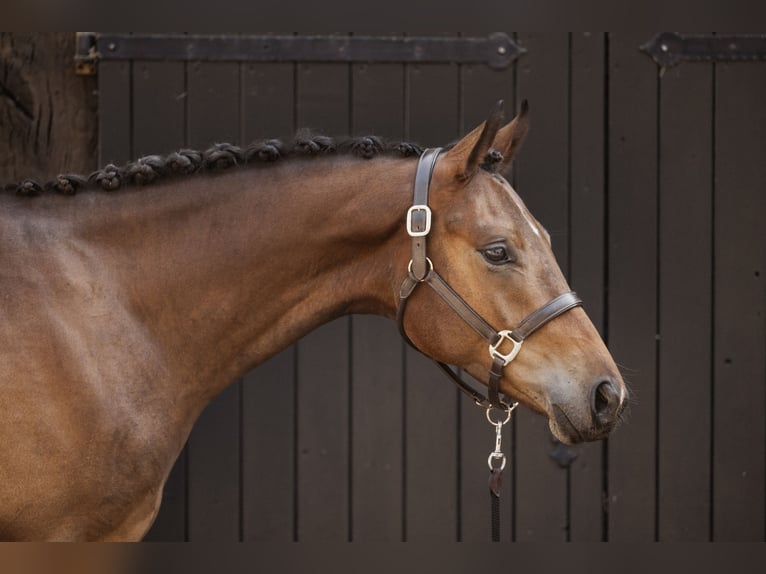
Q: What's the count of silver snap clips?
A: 1